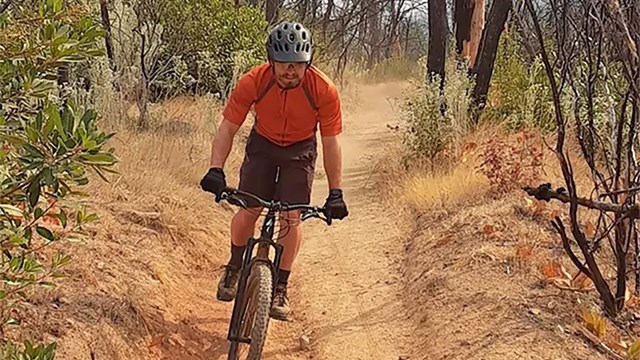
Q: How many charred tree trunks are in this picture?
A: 3